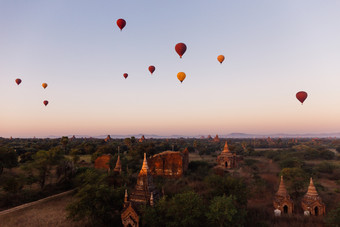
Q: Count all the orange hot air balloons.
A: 3